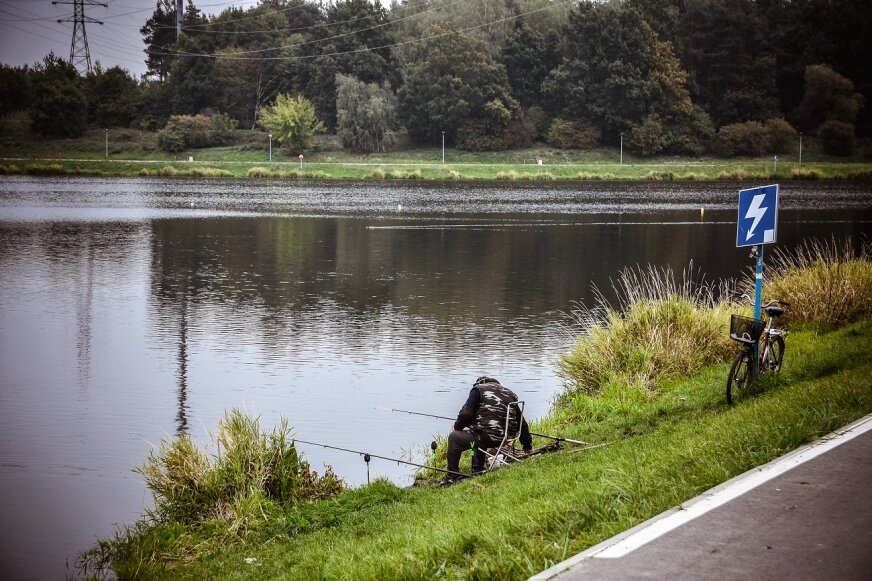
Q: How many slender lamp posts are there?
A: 5